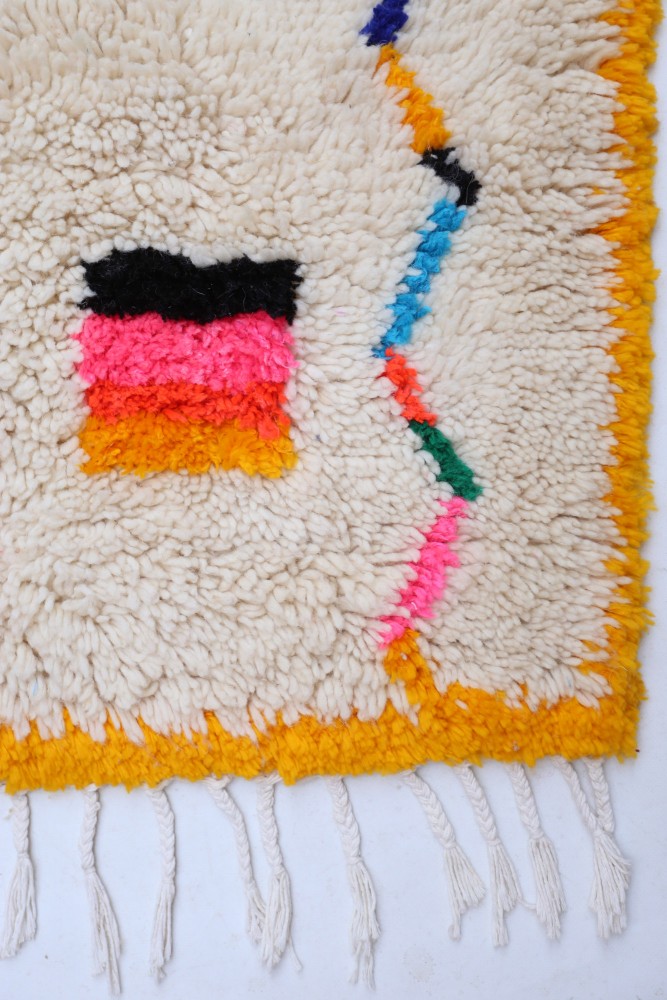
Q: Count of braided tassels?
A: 11